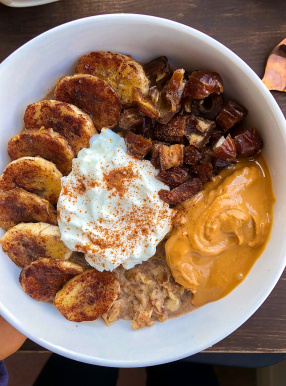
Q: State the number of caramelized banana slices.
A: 9